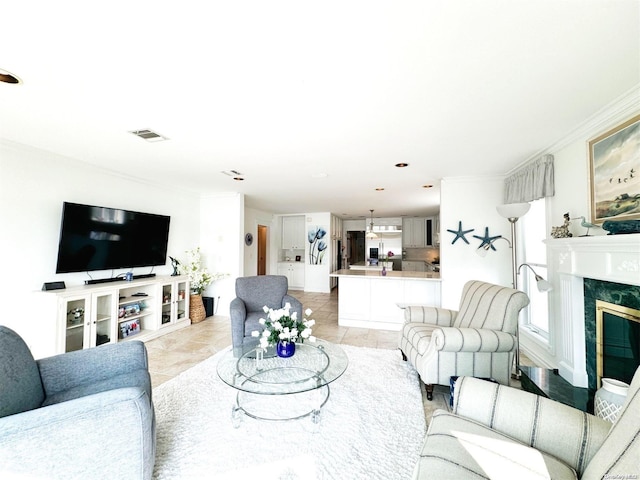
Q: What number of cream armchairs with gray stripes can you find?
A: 2